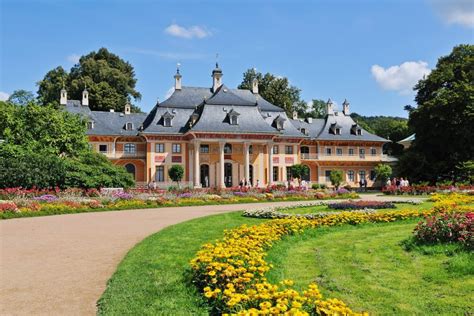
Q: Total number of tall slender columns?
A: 4